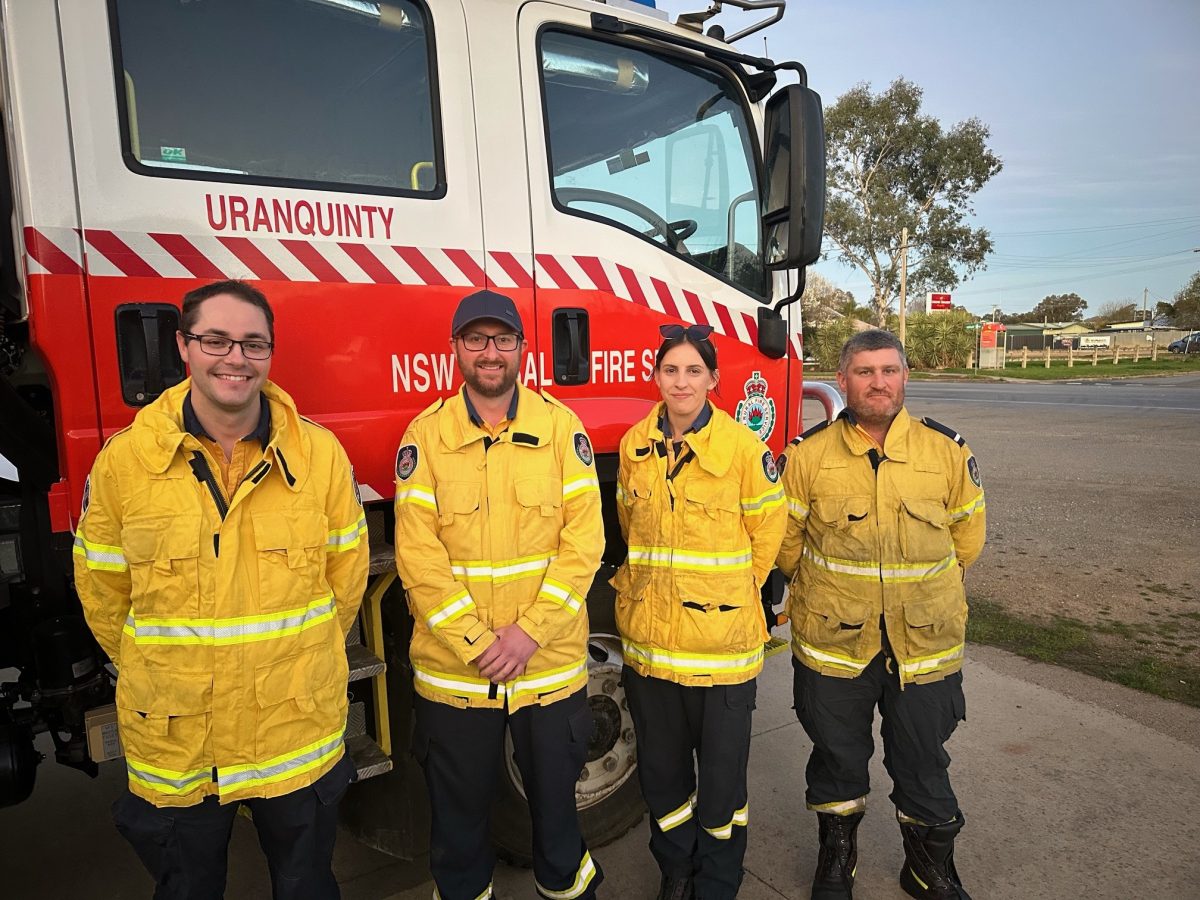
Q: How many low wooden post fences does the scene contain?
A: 1